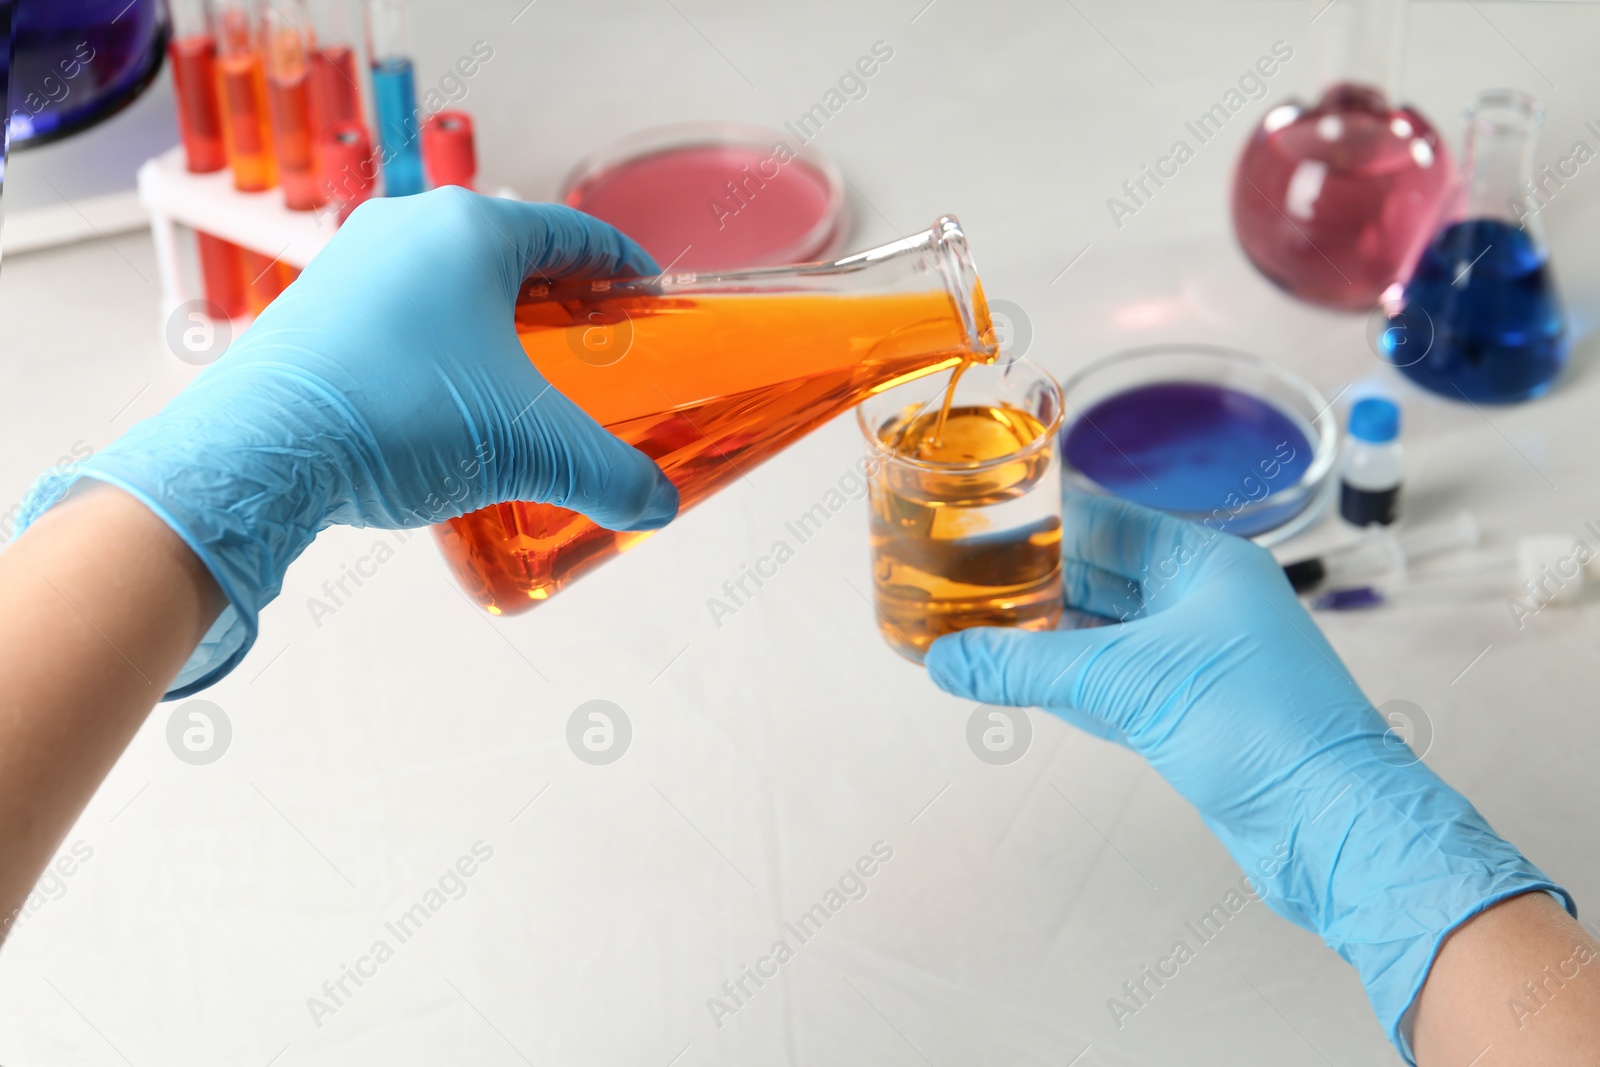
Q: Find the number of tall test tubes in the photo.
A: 5